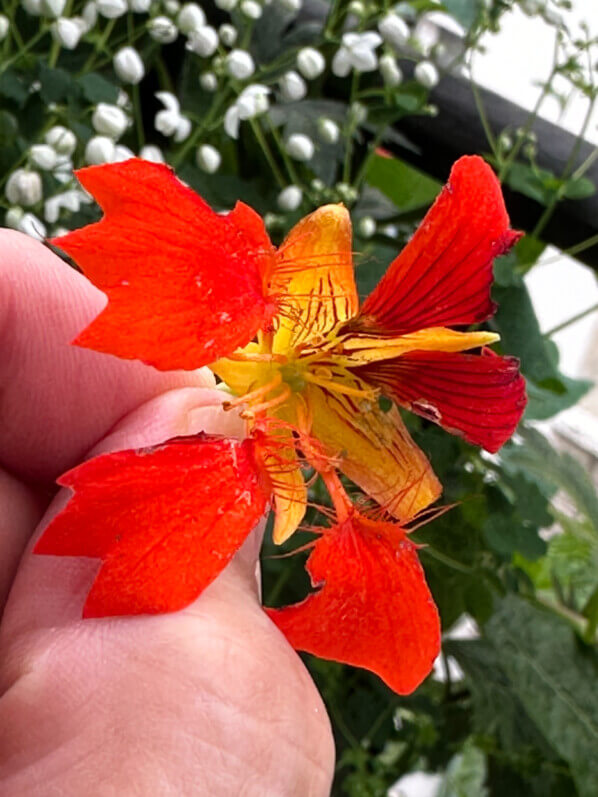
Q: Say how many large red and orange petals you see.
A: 5